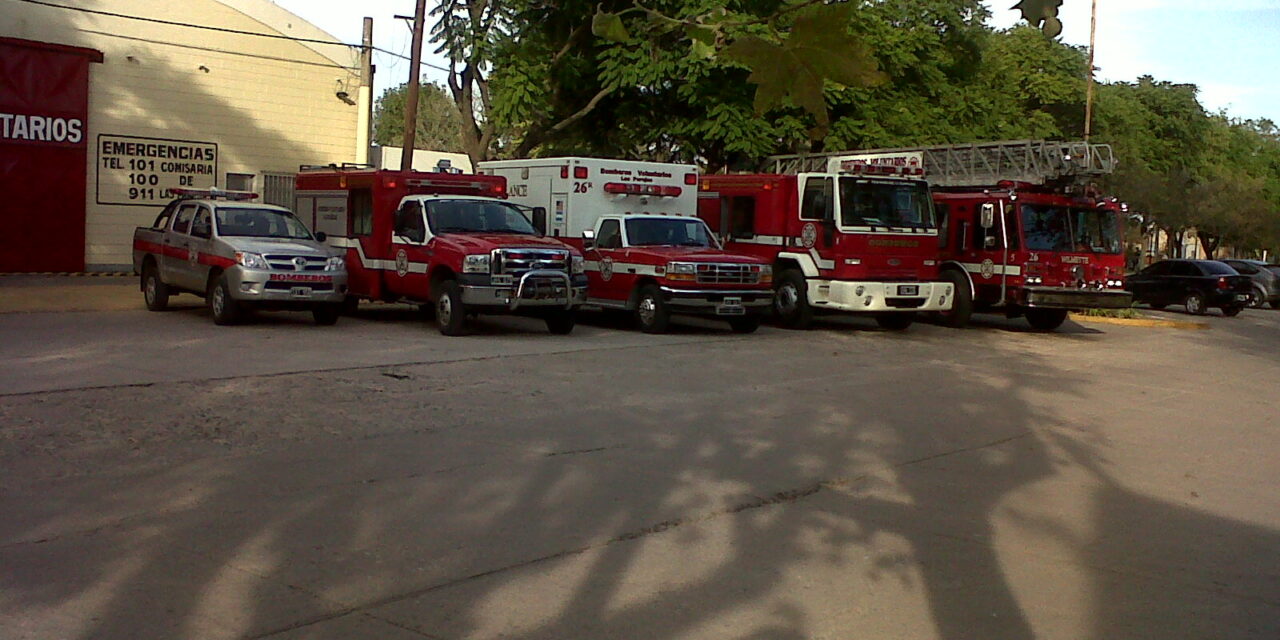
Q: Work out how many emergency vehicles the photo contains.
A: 5